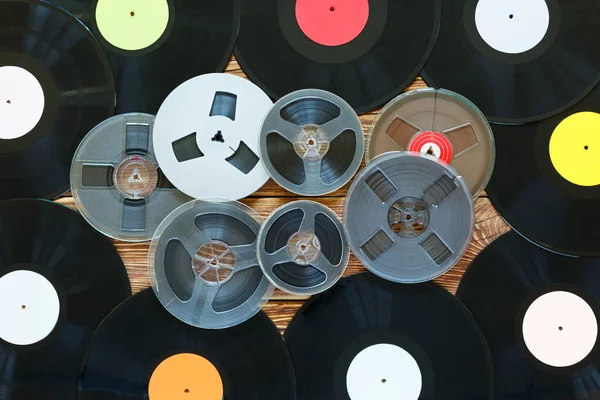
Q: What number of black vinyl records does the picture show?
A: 9